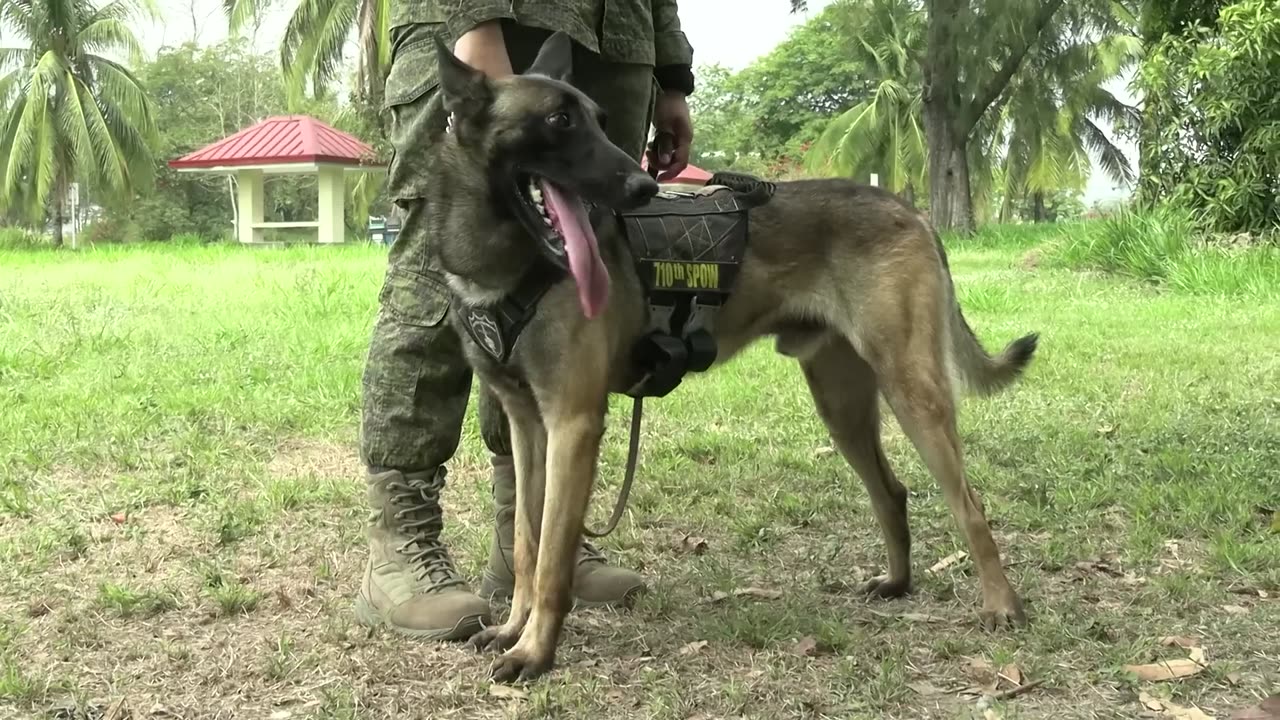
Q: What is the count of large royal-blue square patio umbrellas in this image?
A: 0